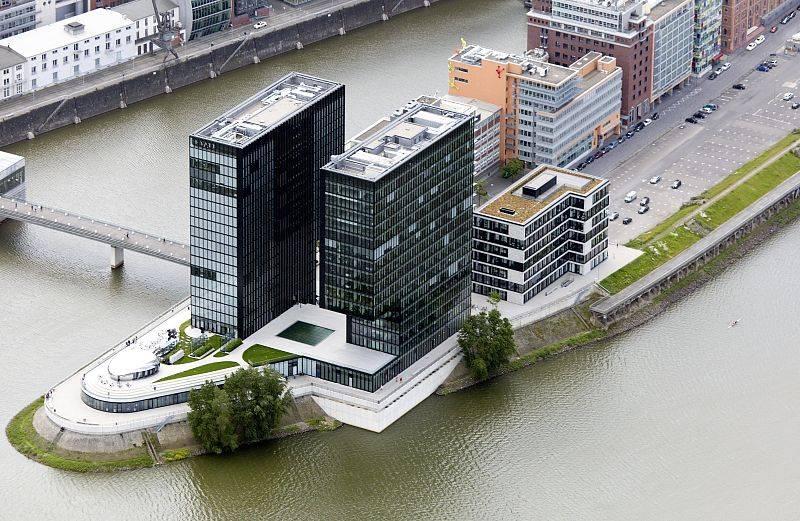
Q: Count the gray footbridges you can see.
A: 1